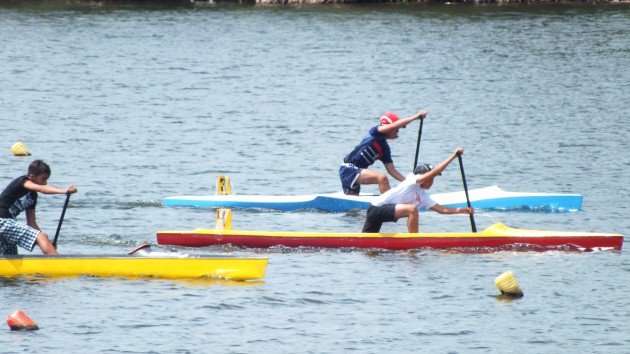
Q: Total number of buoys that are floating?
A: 3